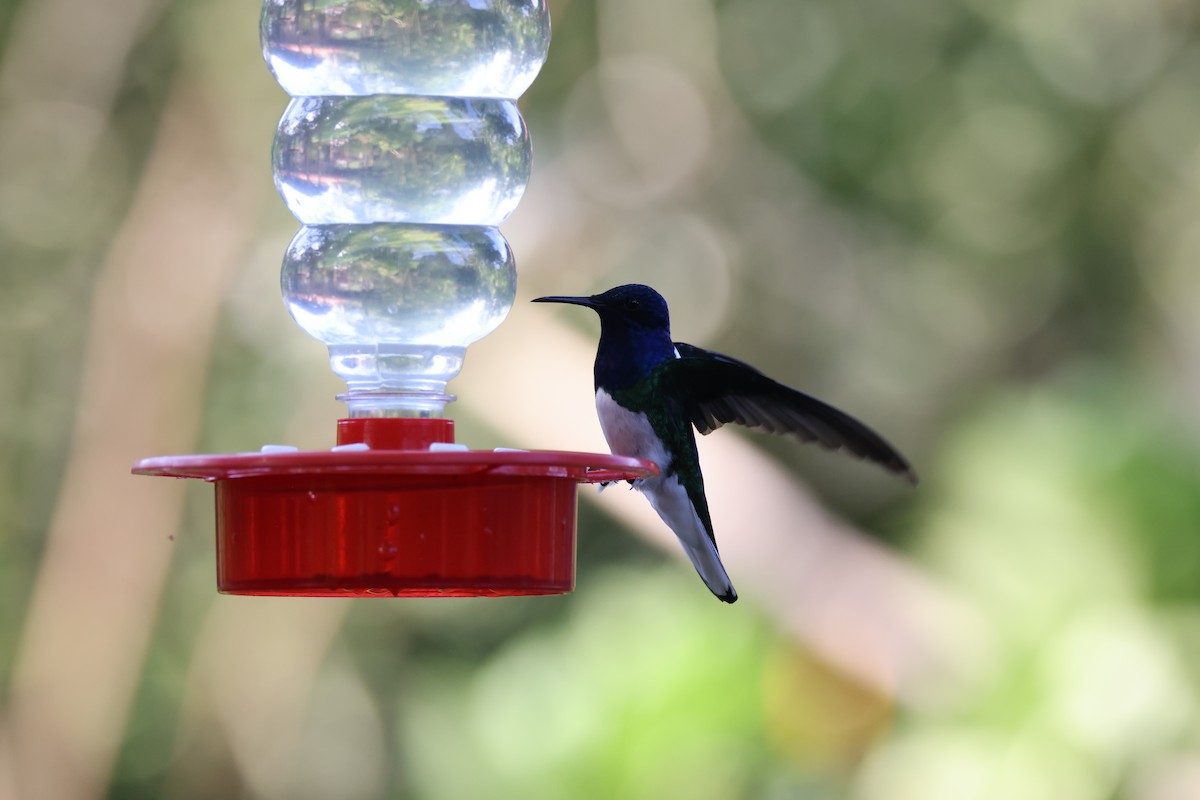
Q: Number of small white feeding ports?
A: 4